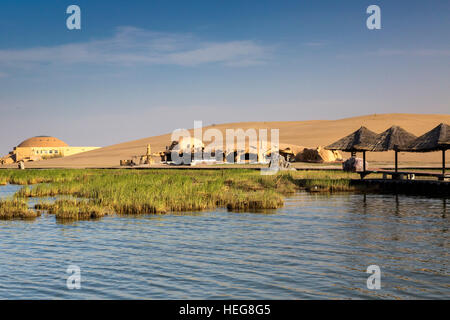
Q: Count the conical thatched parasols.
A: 3